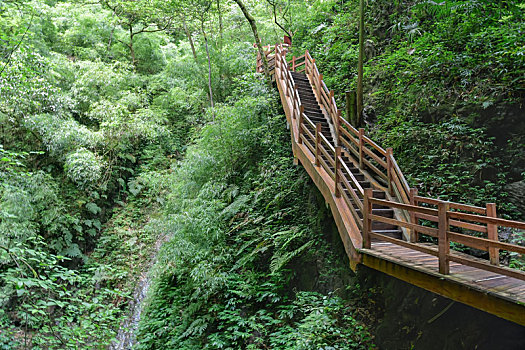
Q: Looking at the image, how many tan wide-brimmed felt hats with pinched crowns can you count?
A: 0